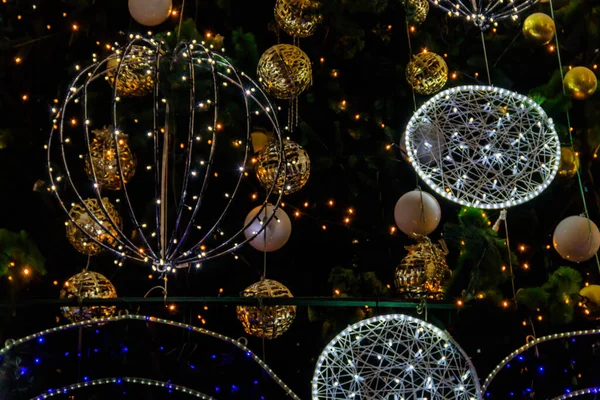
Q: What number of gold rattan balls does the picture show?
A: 11